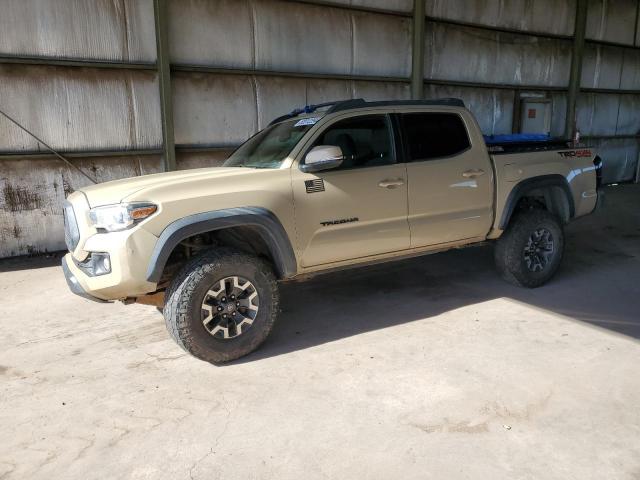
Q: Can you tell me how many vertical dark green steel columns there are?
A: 3